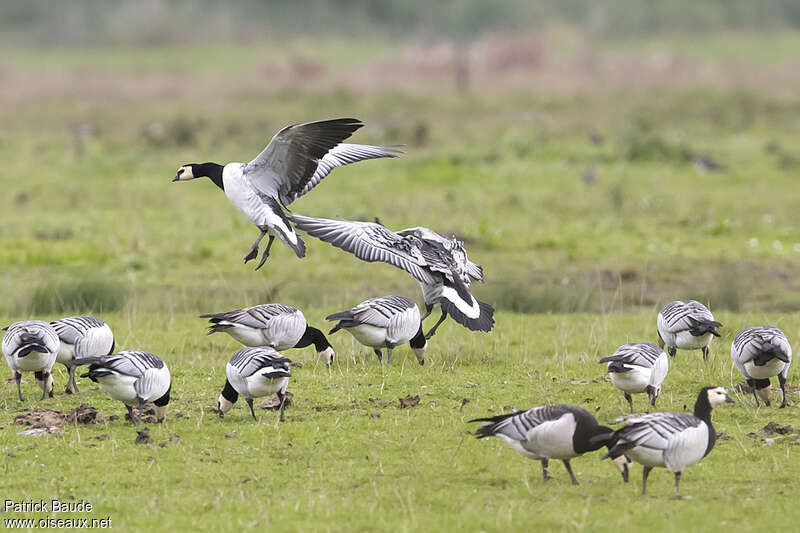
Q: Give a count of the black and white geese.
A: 13